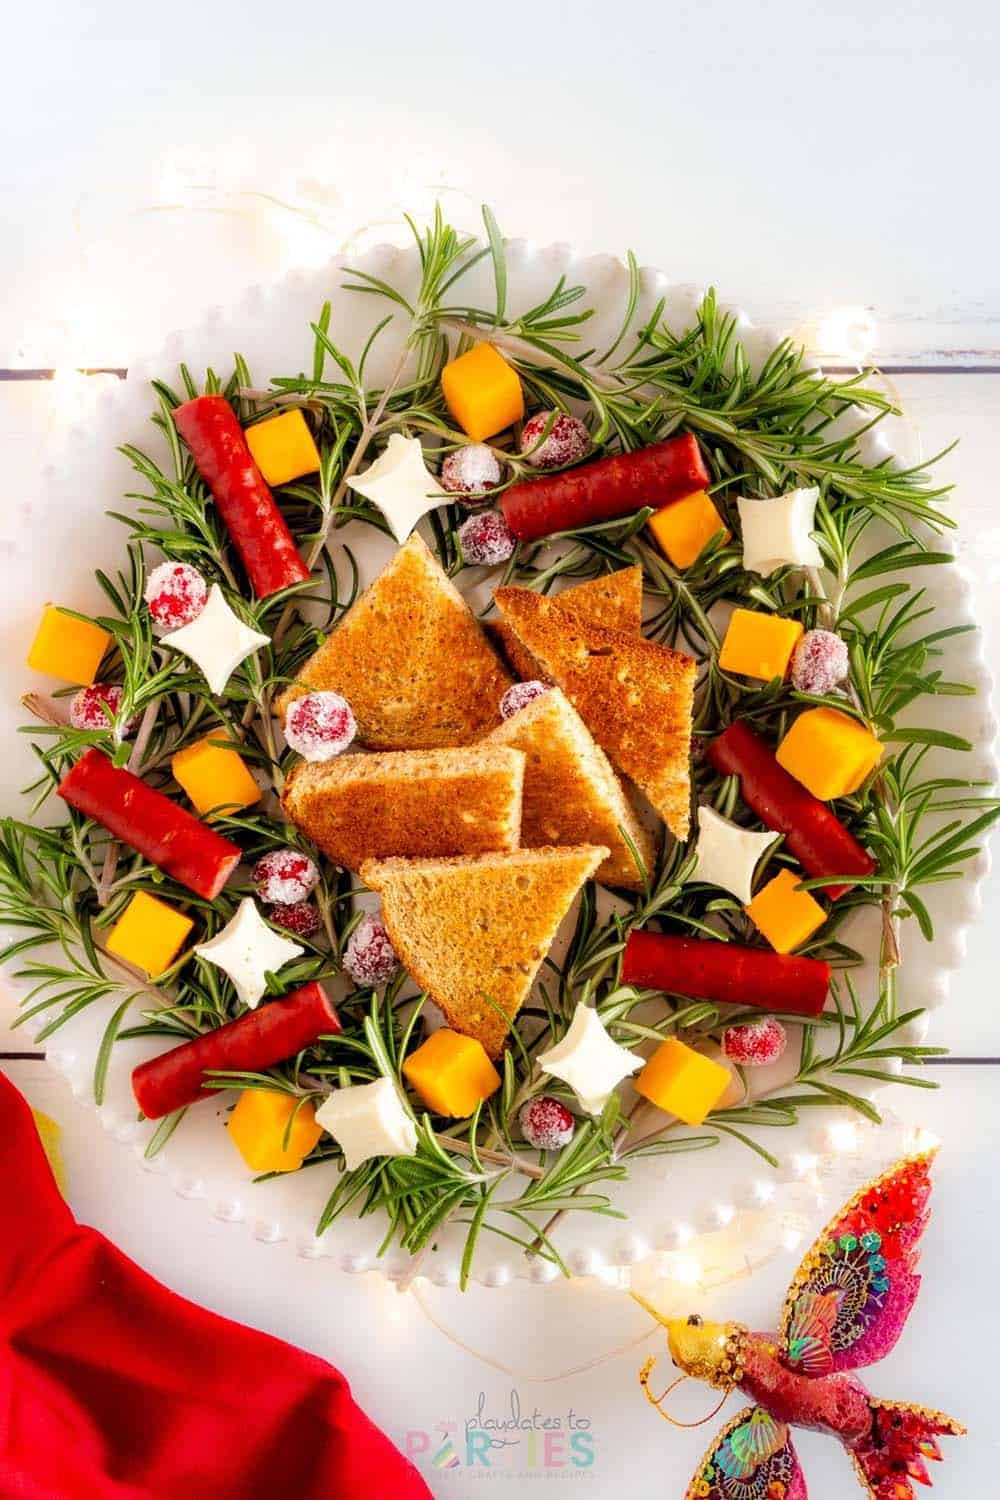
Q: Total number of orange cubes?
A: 12